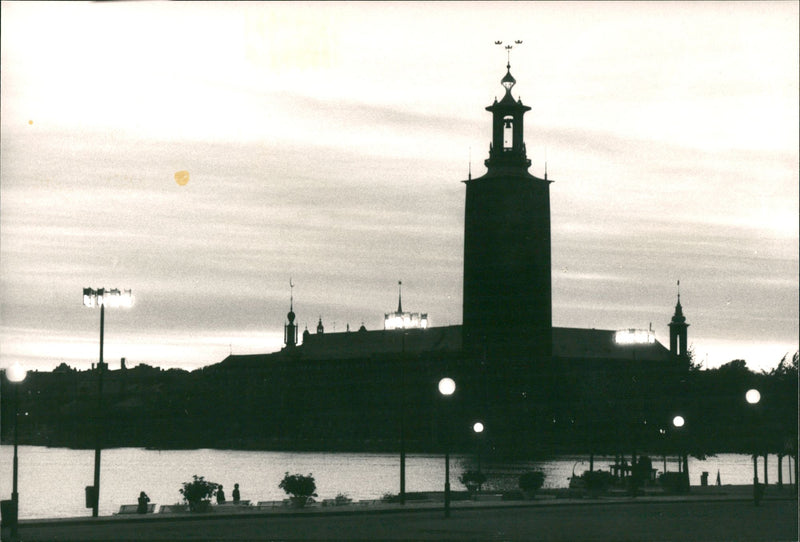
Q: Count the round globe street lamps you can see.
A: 5